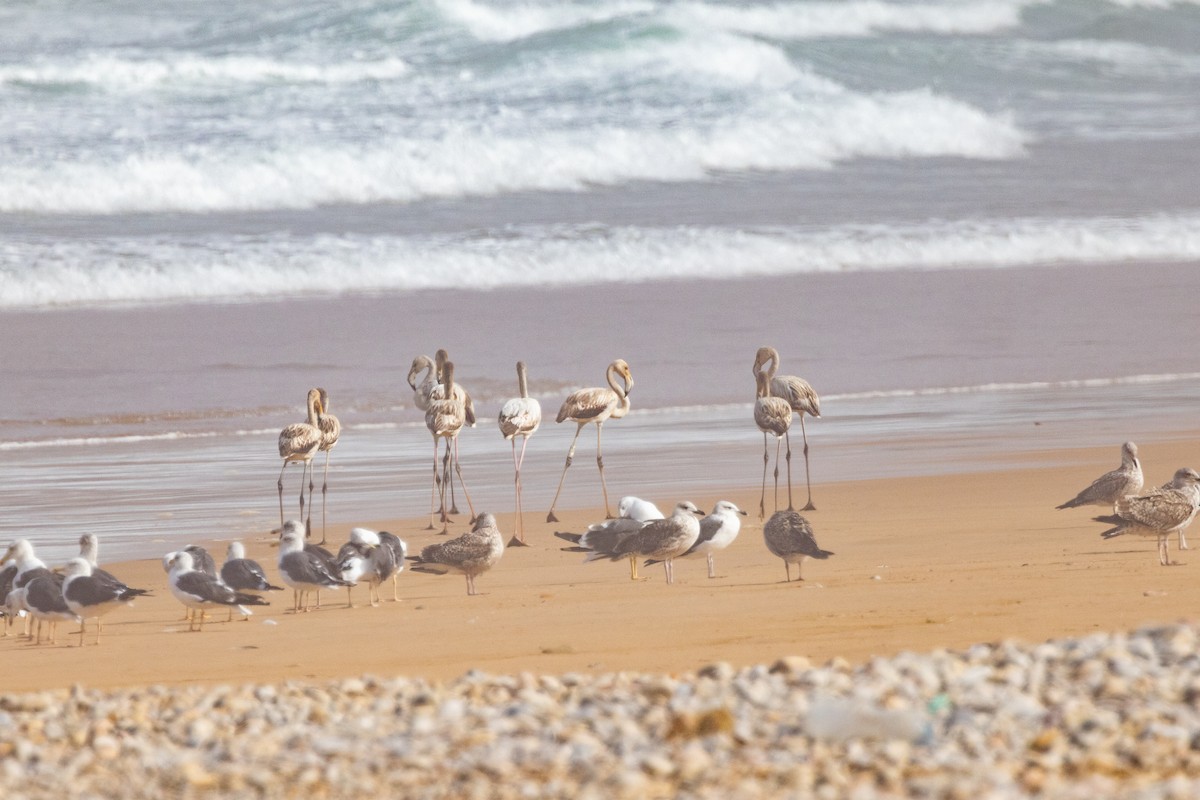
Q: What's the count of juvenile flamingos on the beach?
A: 9